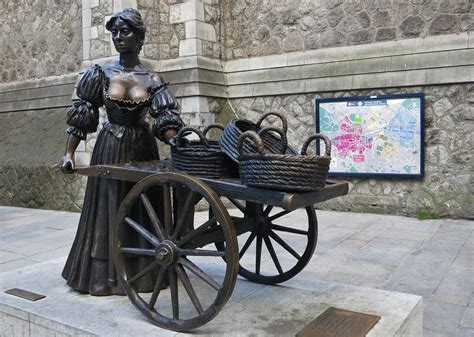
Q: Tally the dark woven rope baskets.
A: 3